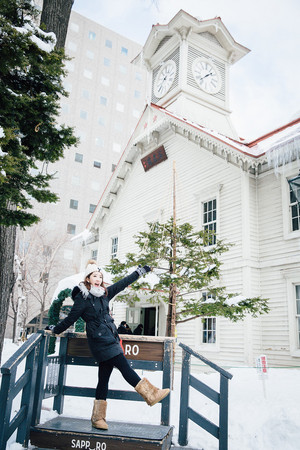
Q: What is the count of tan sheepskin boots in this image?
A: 2